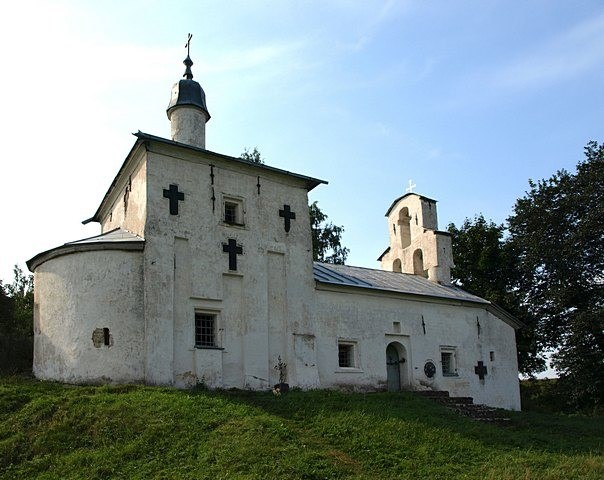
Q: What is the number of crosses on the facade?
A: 4